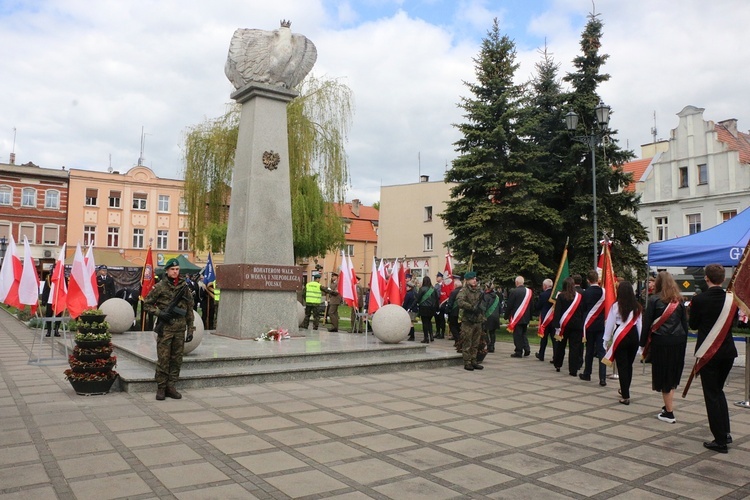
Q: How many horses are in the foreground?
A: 0